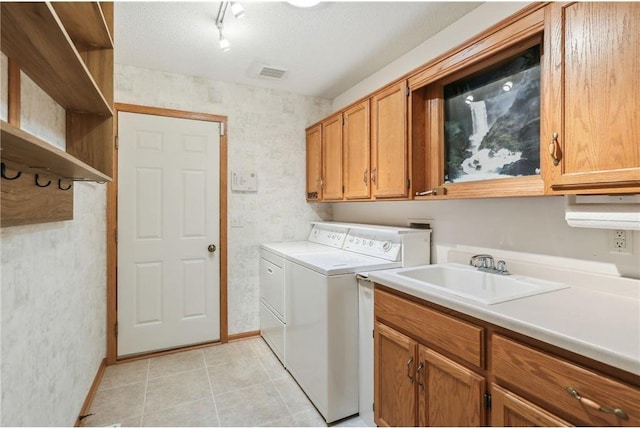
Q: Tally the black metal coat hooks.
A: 3